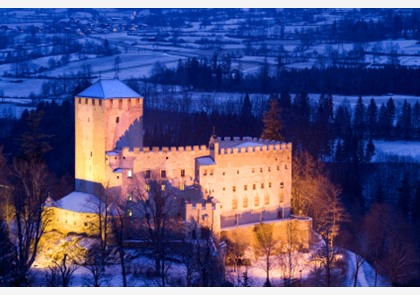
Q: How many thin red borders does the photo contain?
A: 0